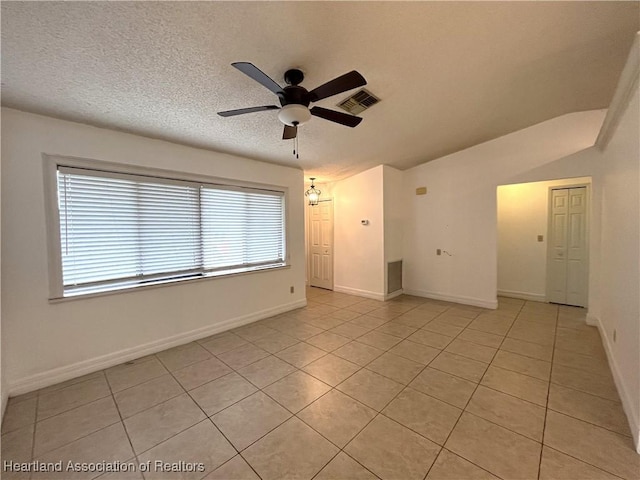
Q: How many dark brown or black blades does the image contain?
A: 5